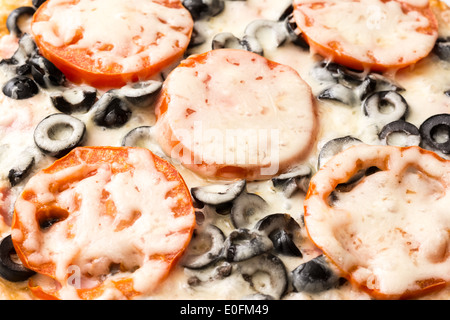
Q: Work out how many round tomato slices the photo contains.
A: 5